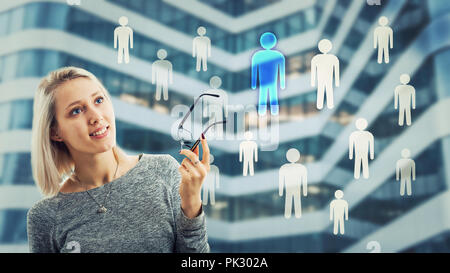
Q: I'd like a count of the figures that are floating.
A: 14